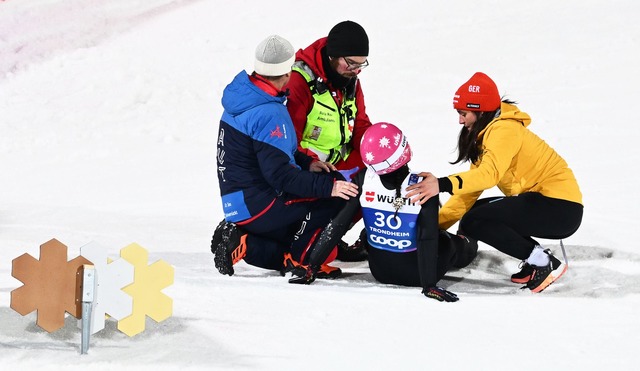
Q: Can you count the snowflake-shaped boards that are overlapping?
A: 3